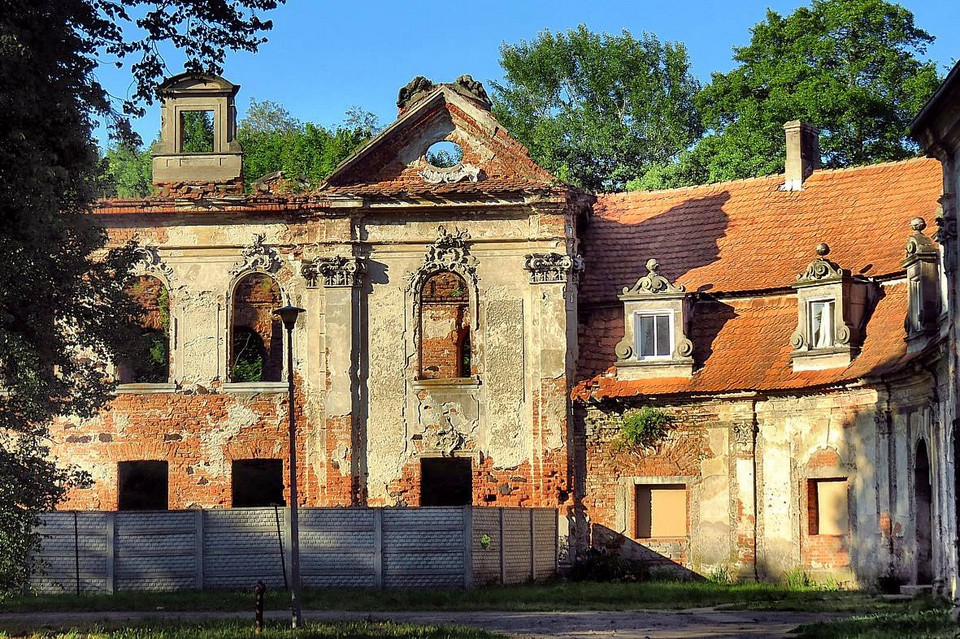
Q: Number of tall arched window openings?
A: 3